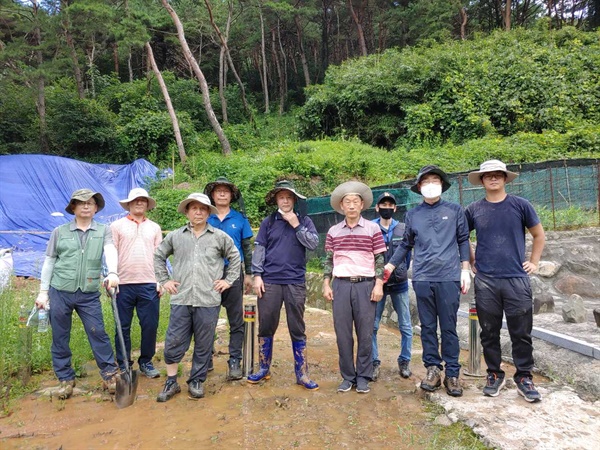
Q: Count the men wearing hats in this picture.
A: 9